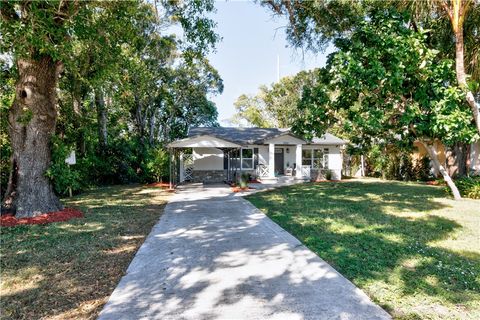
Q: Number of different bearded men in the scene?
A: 0